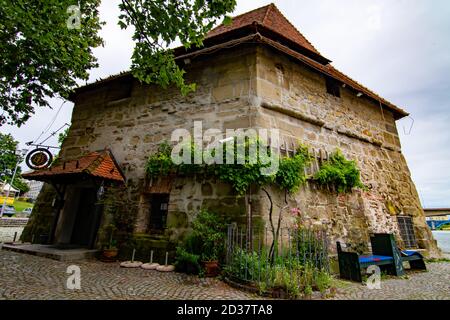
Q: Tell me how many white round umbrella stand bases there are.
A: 3